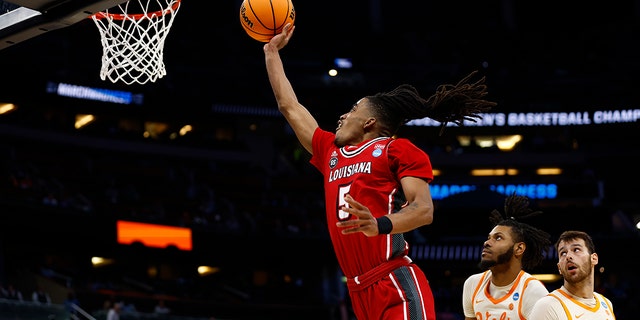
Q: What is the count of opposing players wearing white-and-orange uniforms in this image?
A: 2